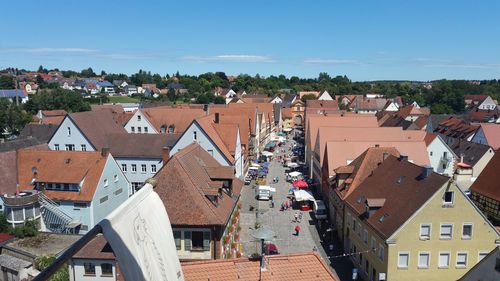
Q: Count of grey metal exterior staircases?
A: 1